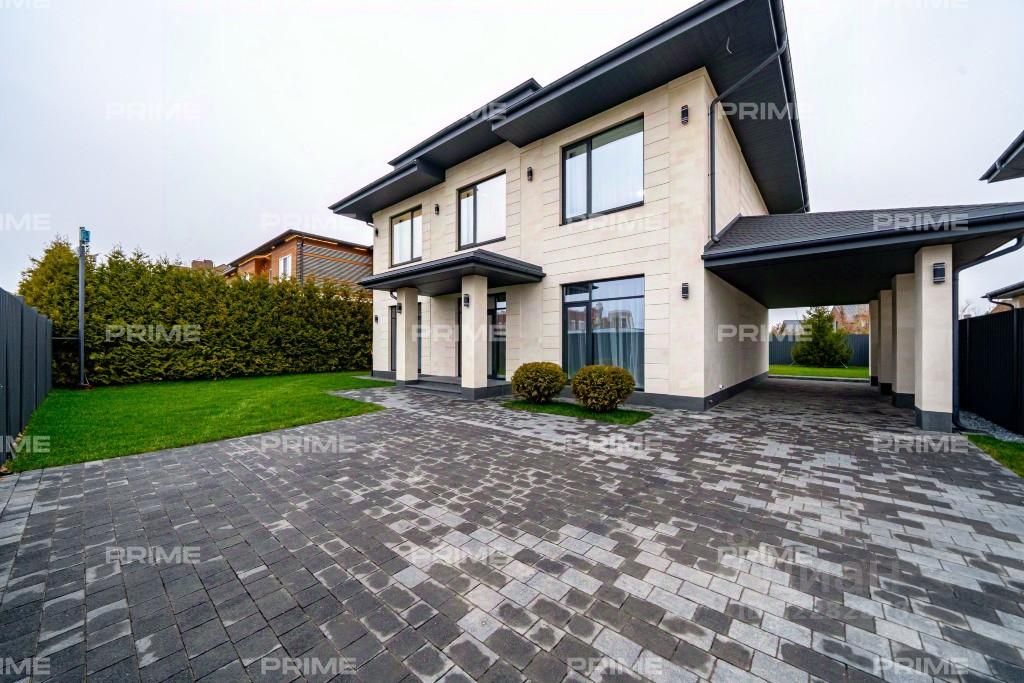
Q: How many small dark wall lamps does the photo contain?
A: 9